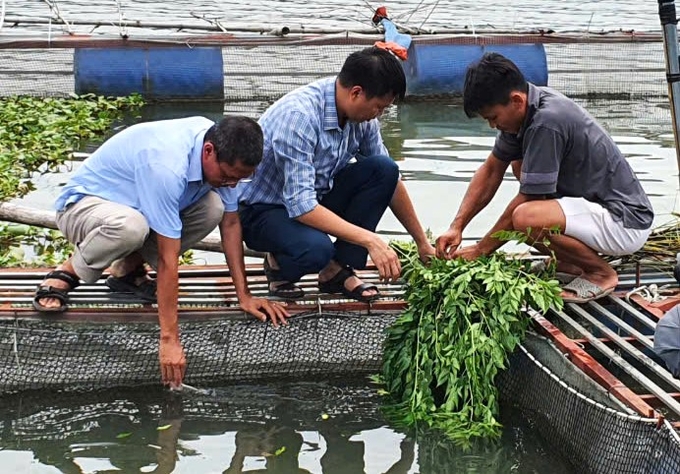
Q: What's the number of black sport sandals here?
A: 4